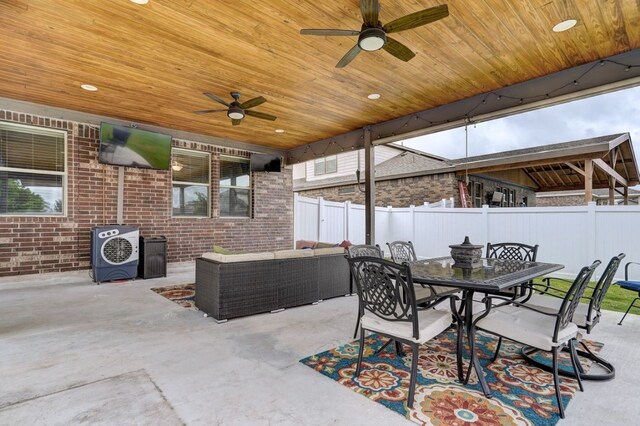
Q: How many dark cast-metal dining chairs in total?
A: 6